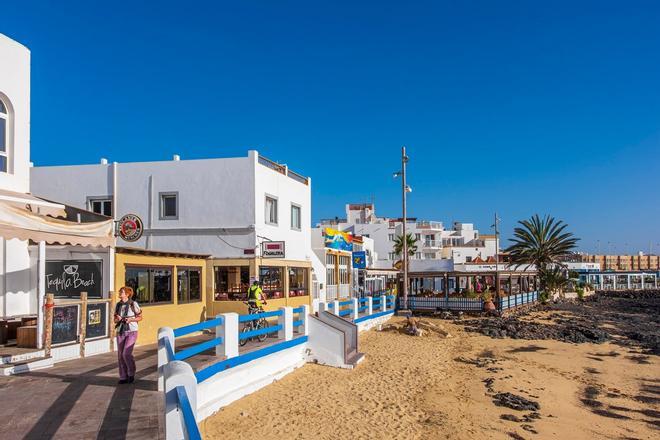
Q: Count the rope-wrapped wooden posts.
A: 3